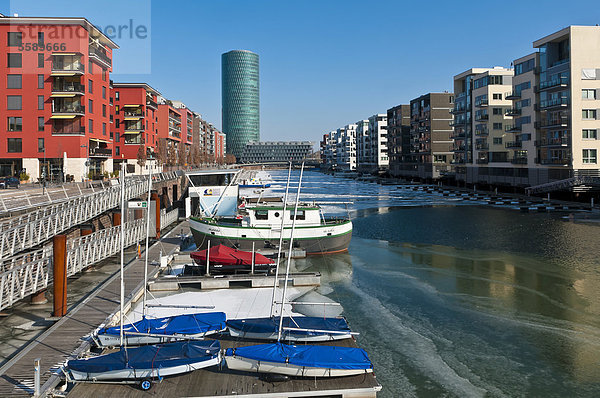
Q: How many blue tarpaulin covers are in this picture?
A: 4